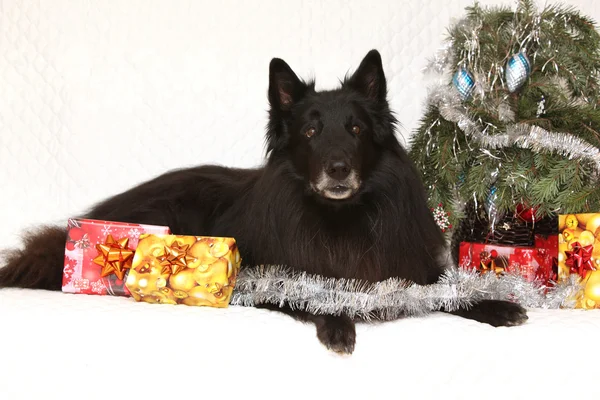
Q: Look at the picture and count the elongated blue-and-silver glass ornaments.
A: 3